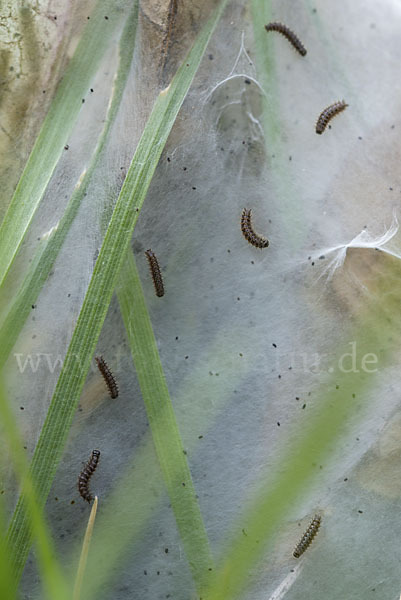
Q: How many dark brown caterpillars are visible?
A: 7